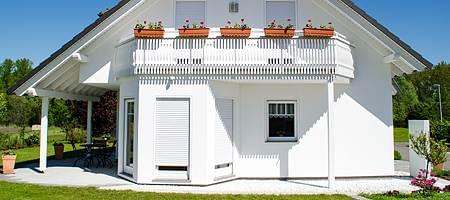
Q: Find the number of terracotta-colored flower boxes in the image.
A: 5